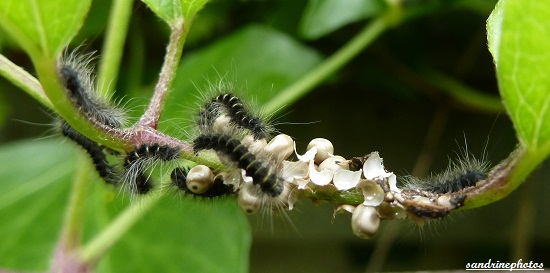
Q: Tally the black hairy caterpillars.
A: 7